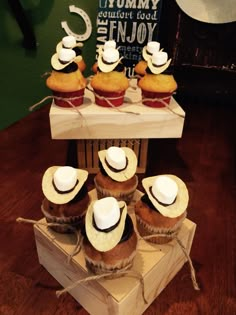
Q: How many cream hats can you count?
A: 10